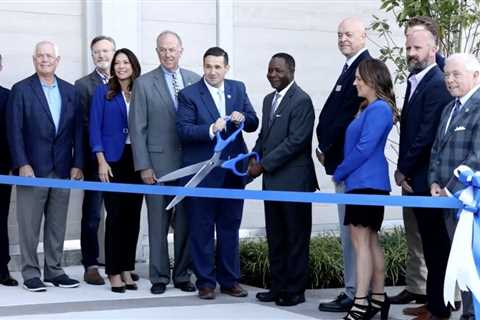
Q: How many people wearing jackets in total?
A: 12